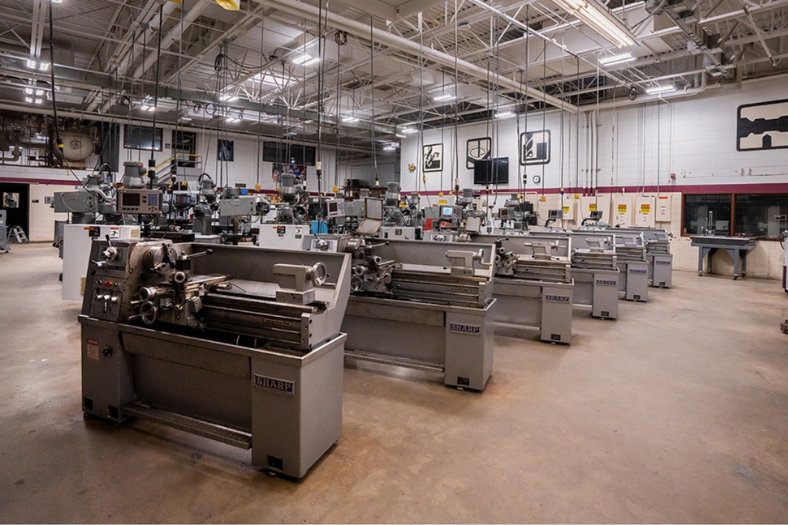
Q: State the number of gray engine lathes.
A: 6